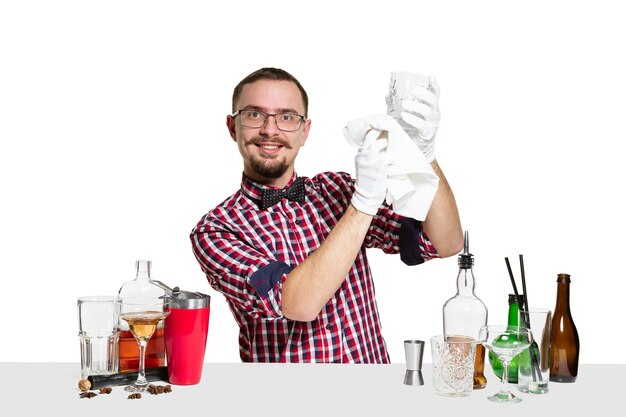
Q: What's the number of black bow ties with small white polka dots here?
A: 1